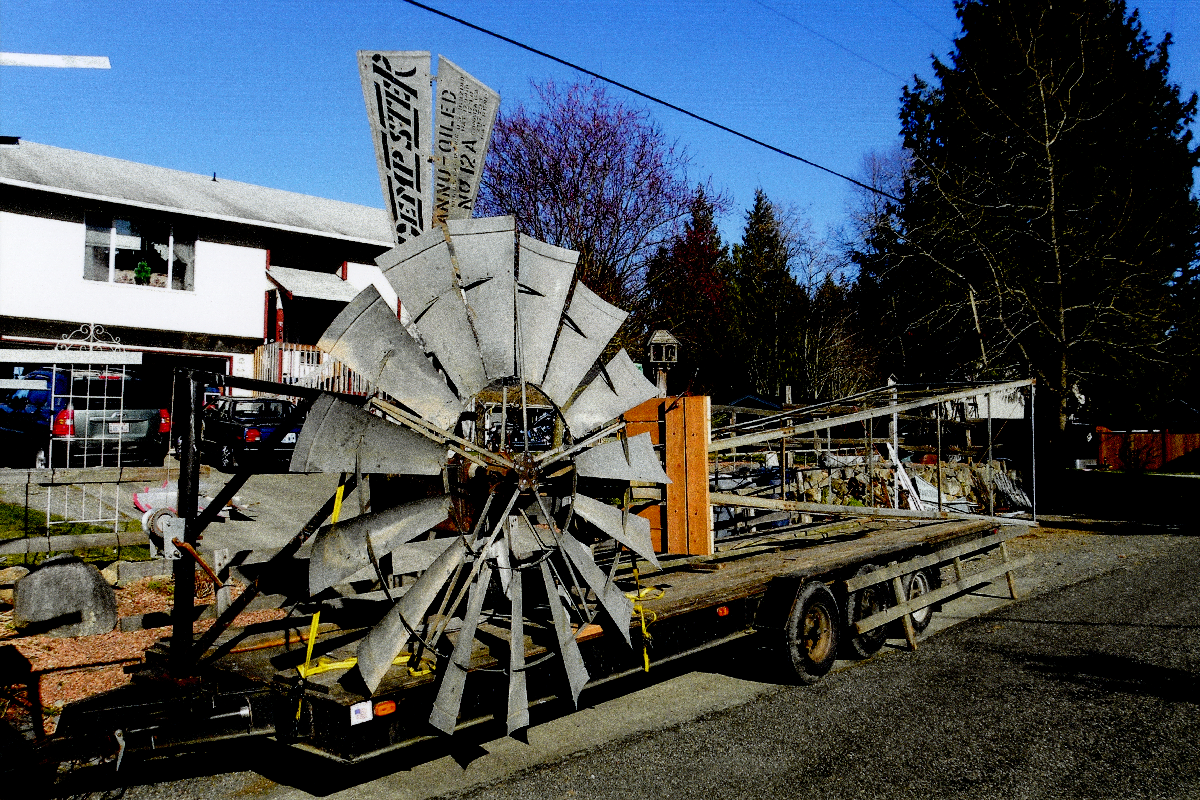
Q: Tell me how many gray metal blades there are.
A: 15